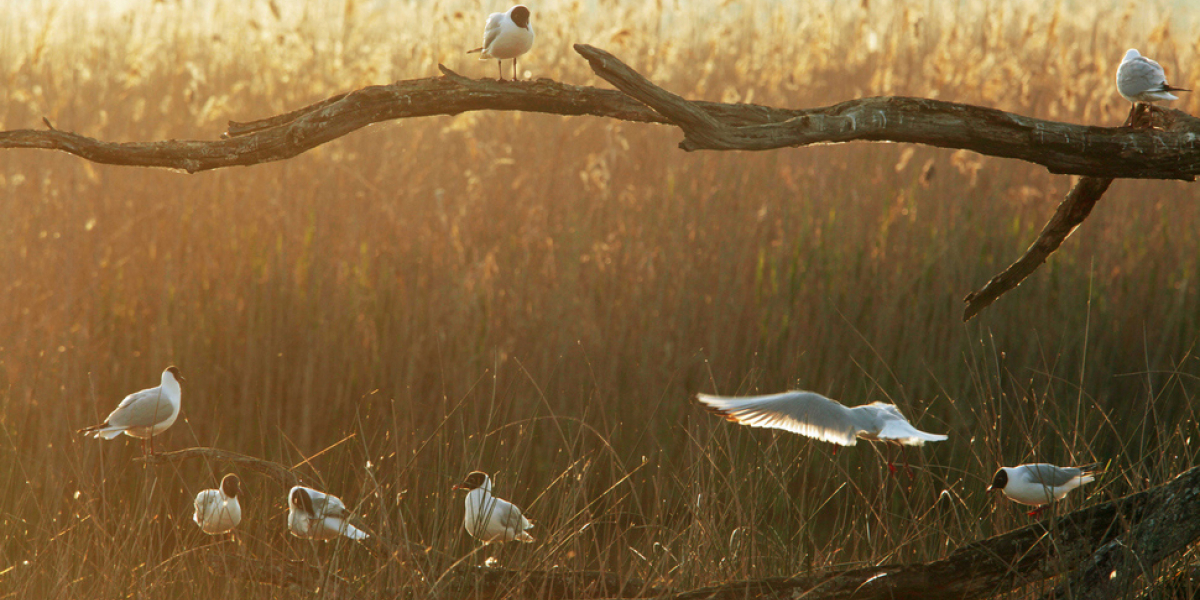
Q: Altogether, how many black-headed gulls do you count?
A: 8